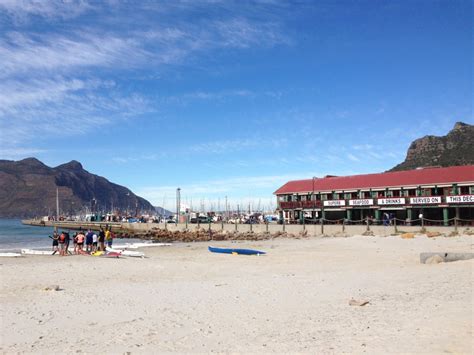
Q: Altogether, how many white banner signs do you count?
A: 5